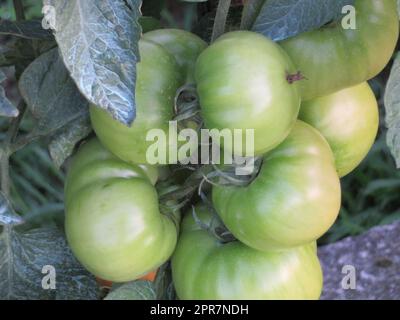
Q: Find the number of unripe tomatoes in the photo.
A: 7